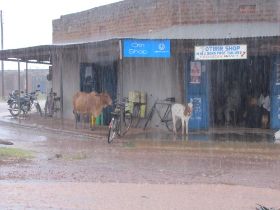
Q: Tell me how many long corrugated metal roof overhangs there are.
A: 1